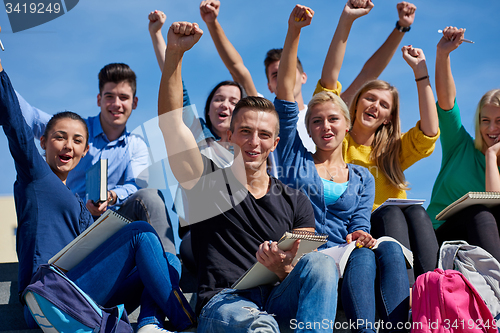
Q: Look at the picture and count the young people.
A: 8